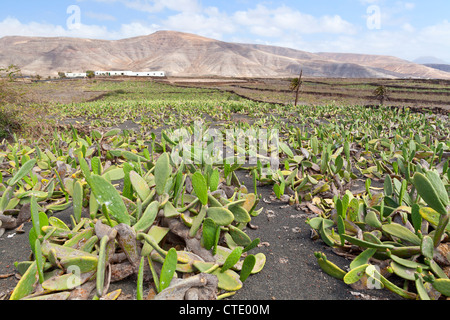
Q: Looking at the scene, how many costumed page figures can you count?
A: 0